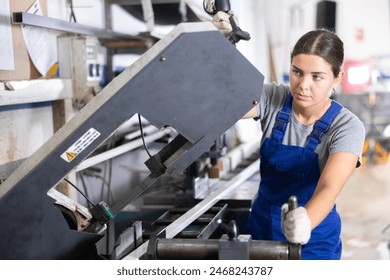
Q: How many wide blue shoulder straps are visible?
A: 2